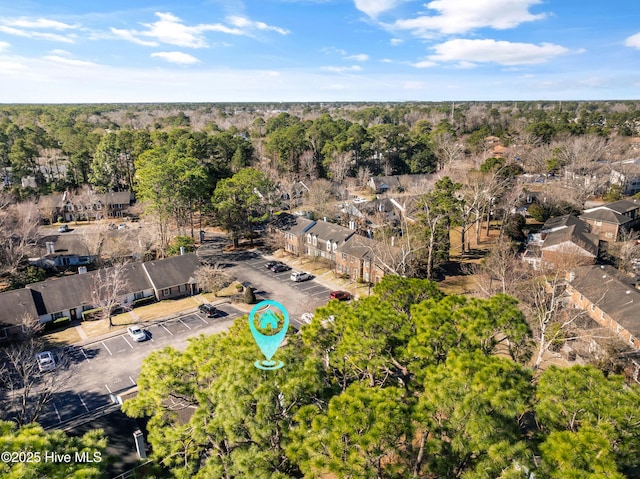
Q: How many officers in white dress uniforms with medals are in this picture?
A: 0